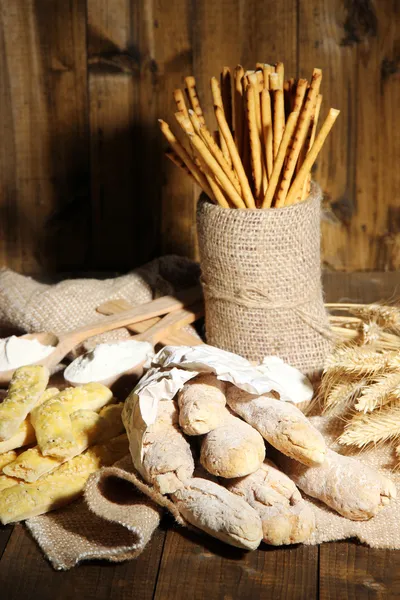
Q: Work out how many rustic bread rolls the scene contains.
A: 7